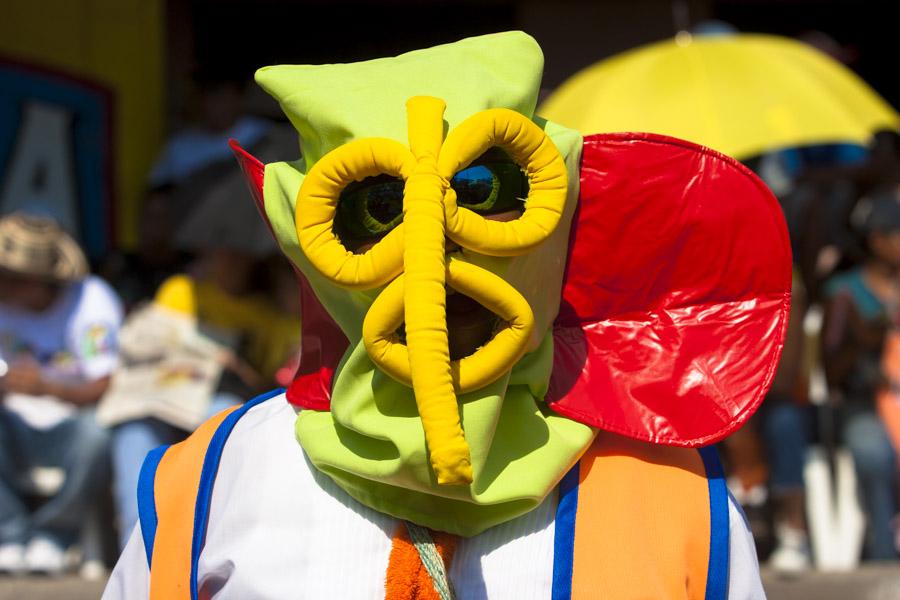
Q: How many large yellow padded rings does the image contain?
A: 3